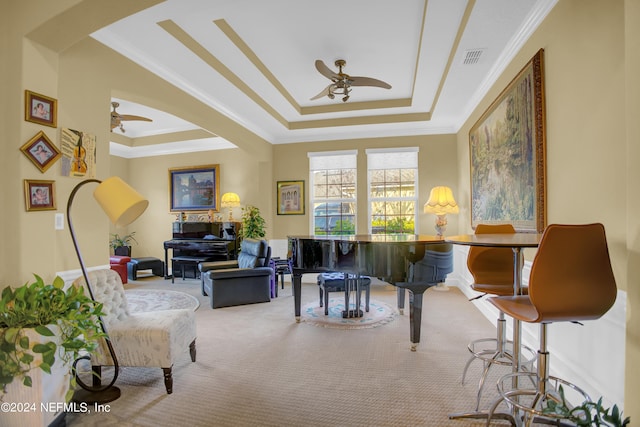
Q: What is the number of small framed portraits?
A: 3